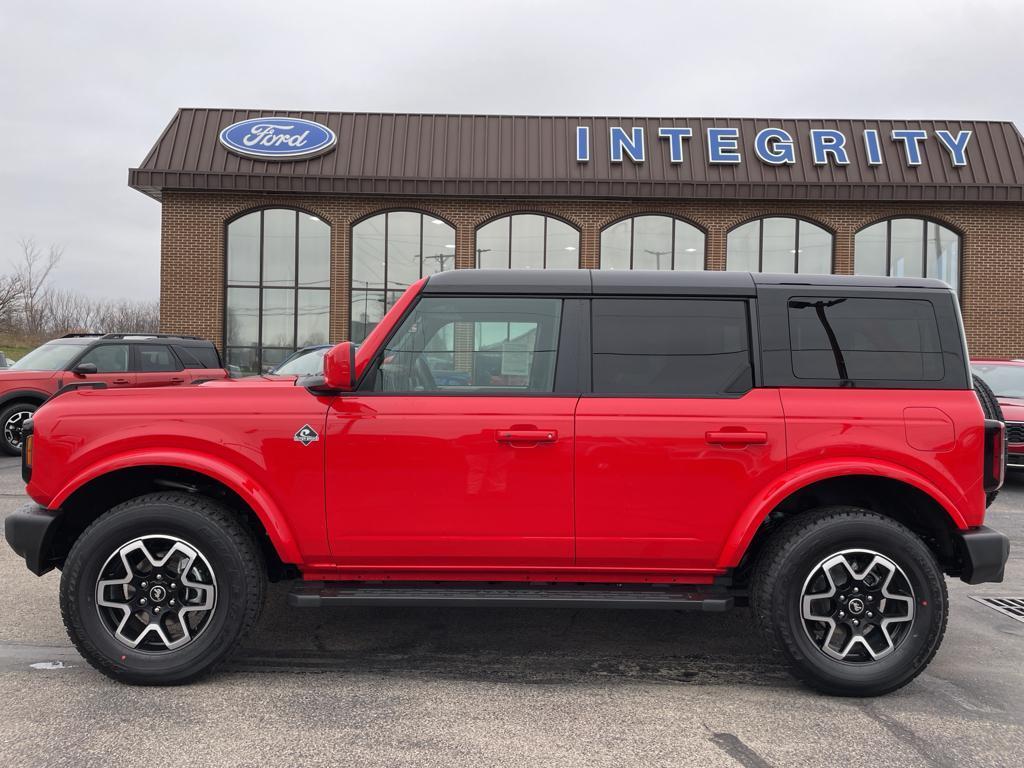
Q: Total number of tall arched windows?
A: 6